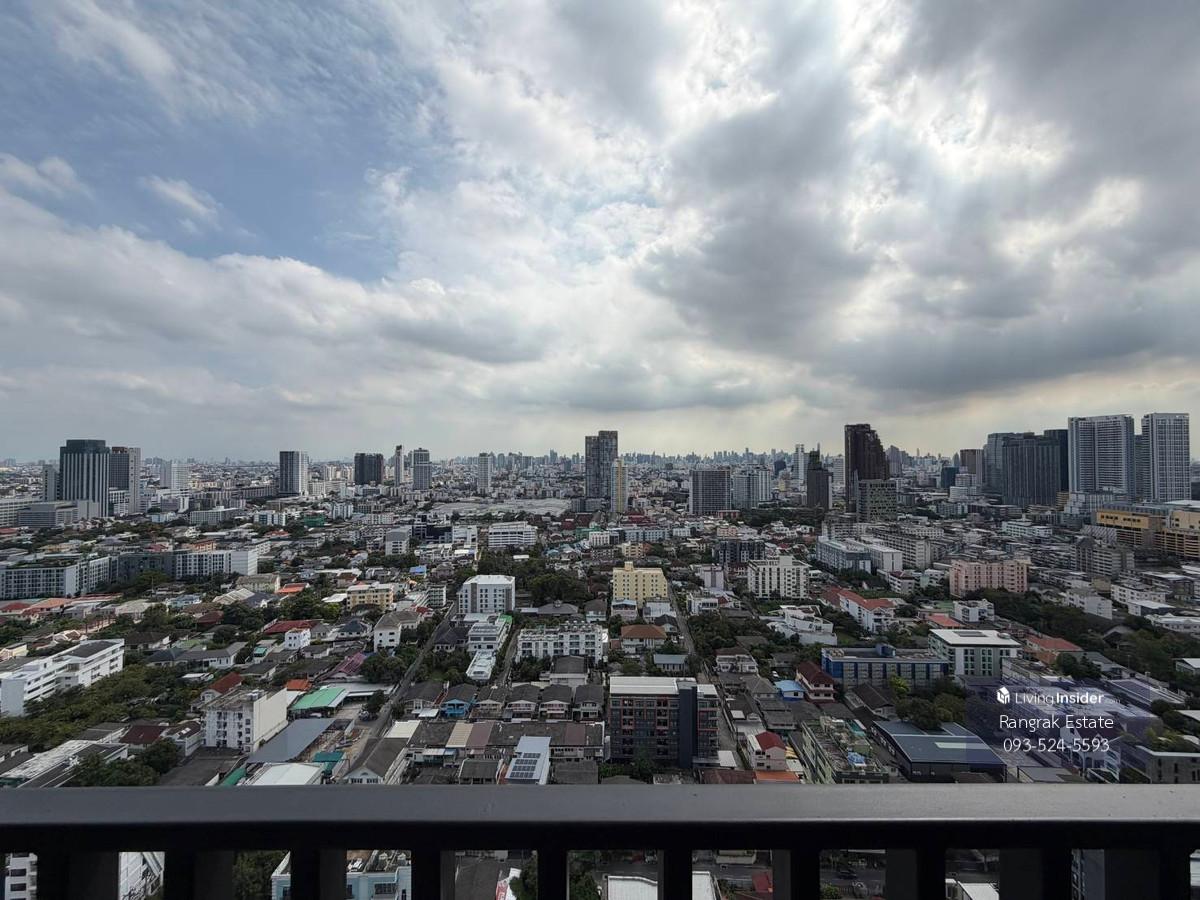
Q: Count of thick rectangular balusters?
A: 10